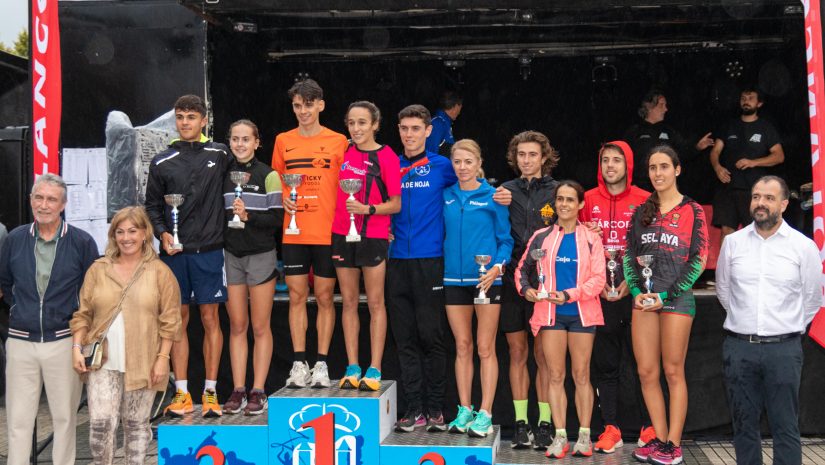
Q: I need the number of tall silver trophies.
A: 8